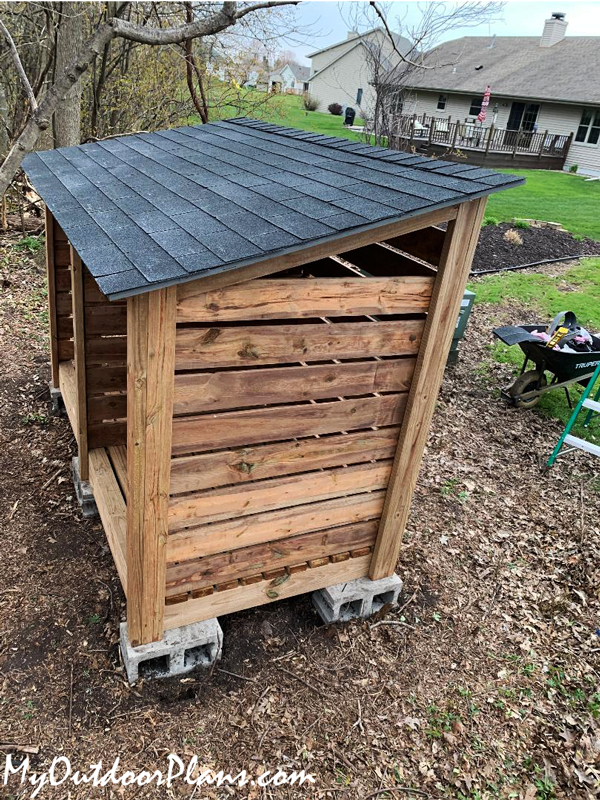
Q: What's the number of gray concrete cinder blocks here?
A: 4